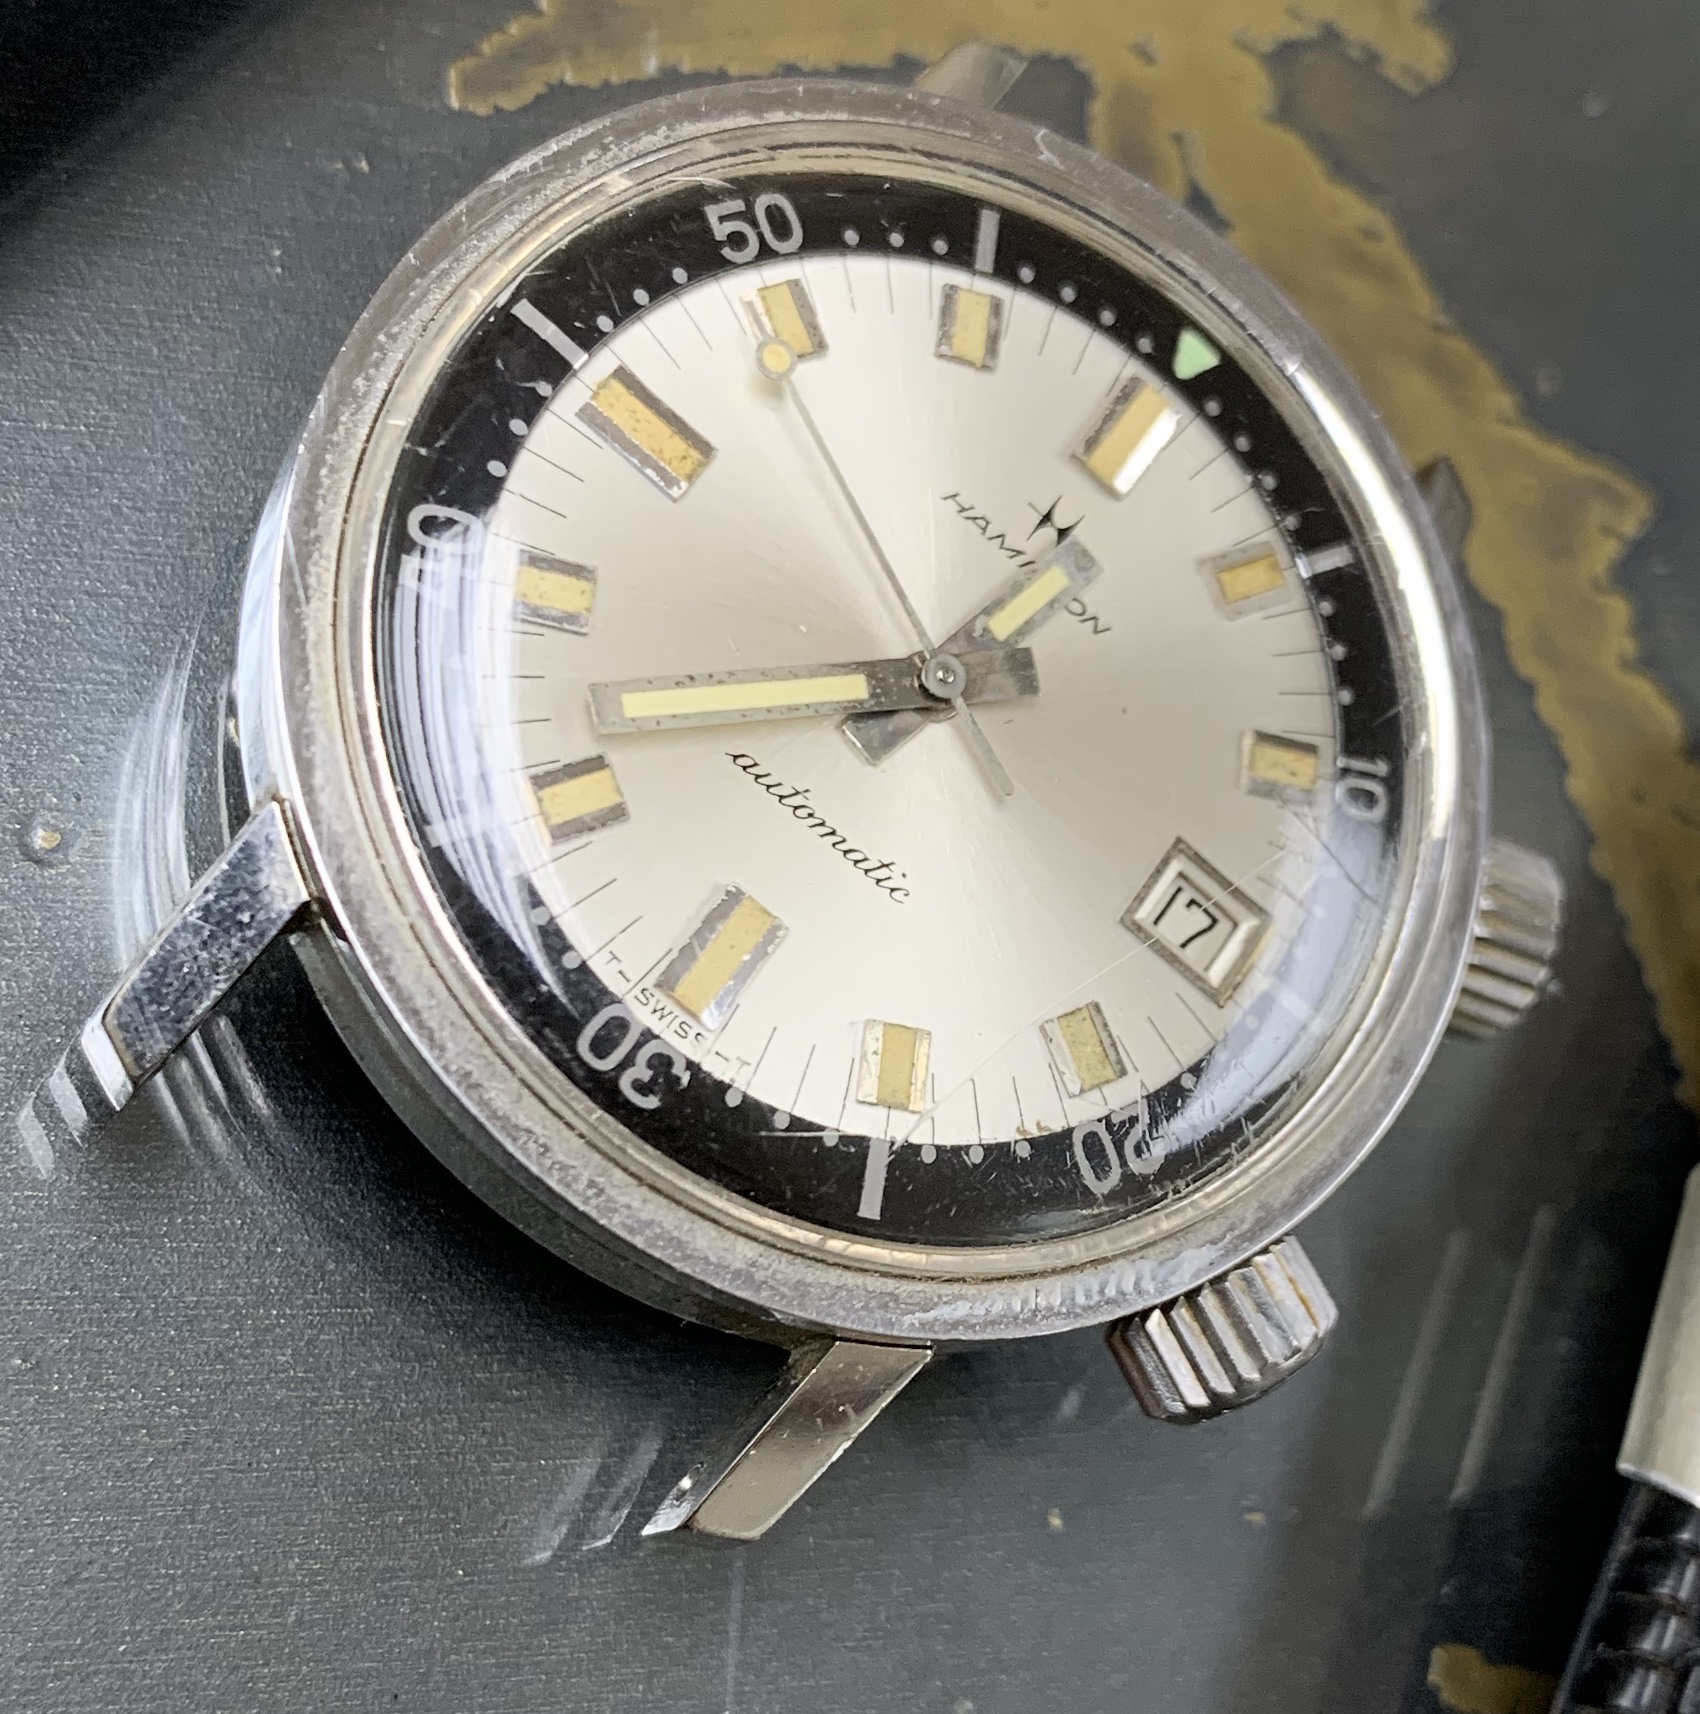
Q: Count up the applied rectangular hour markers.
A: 11